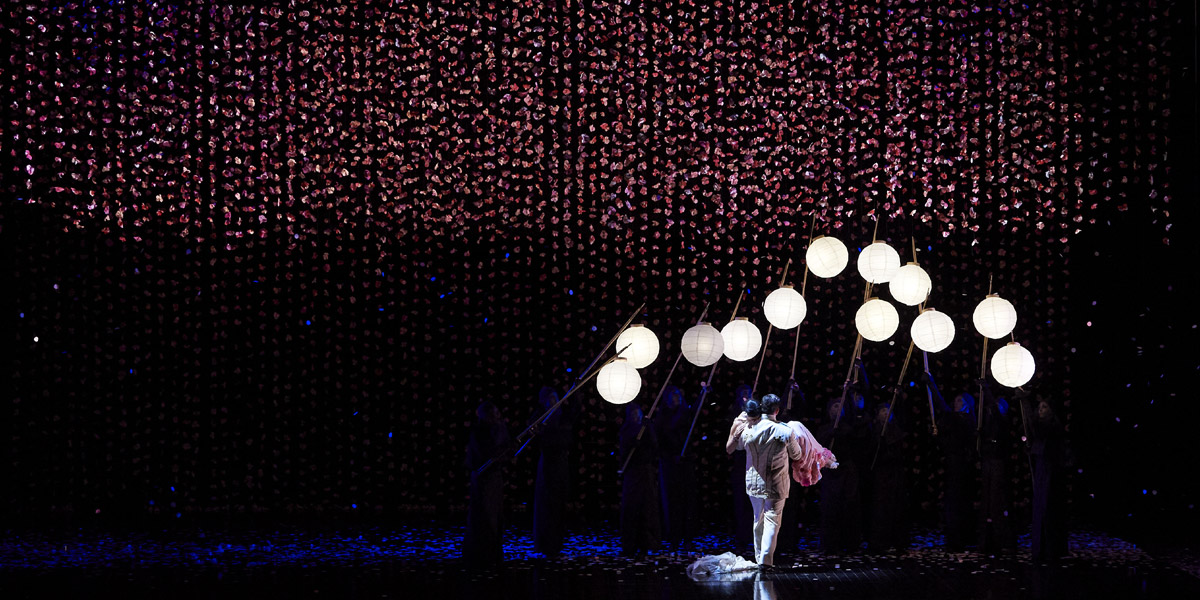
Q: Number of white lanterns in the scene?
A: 12